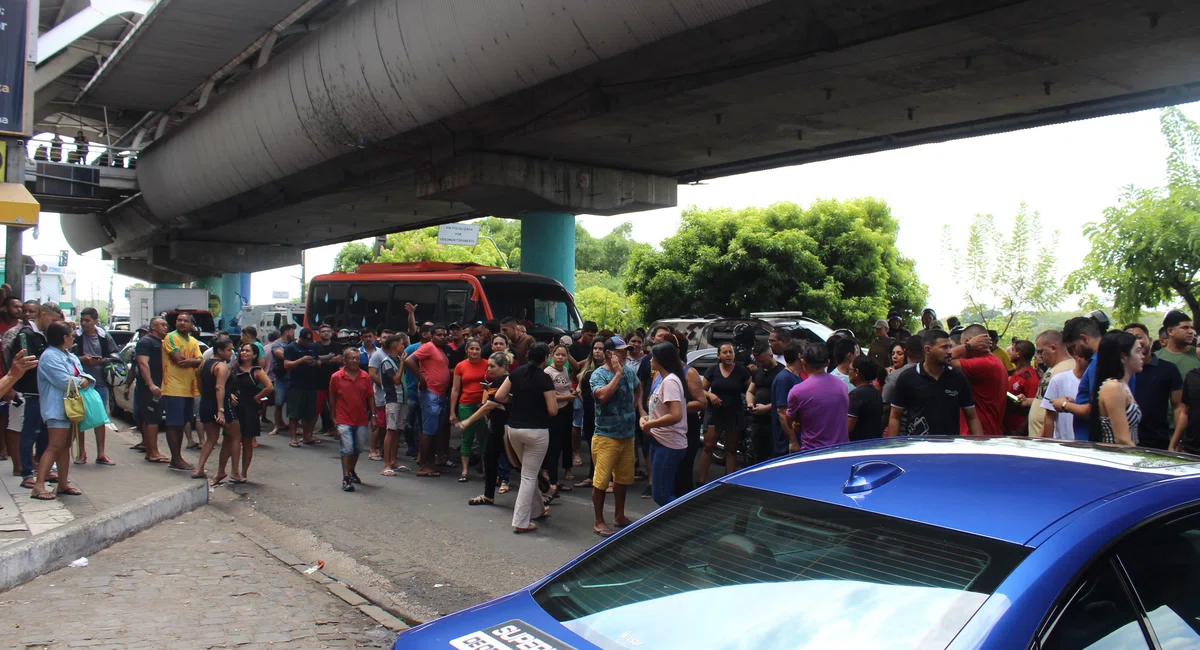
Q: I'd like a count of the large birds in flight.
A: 0